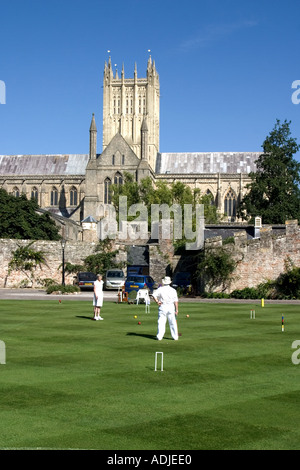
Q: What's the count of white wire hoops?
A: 3